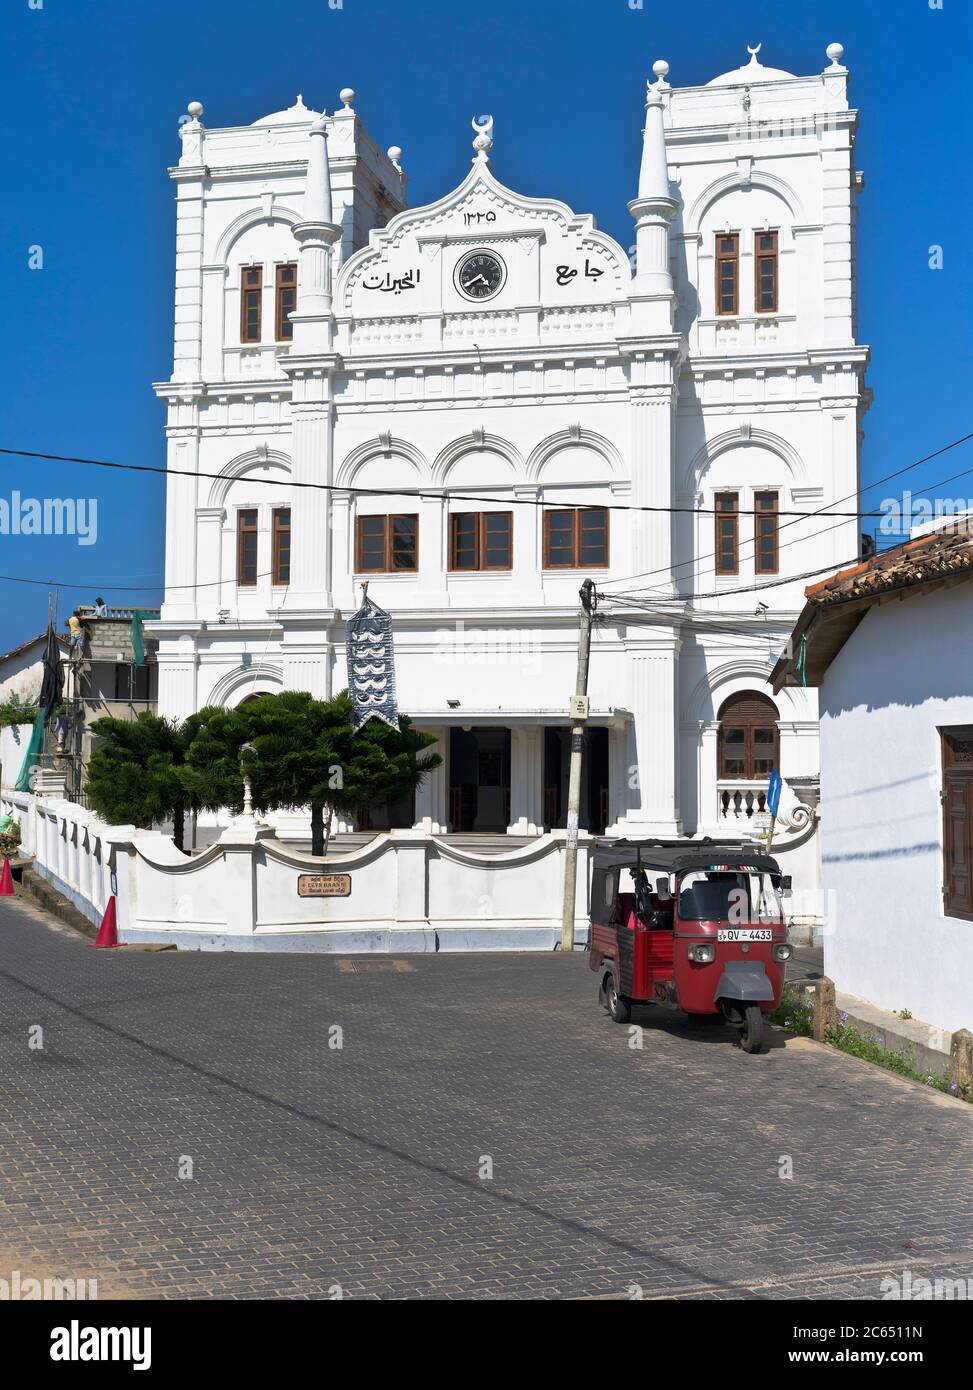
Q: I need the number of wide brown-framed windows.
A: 3